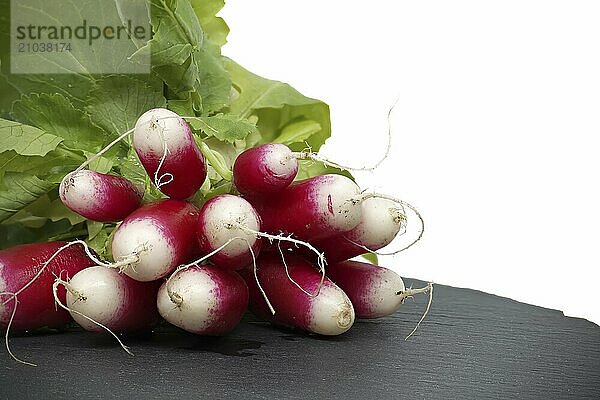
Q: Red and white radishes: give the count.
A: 12